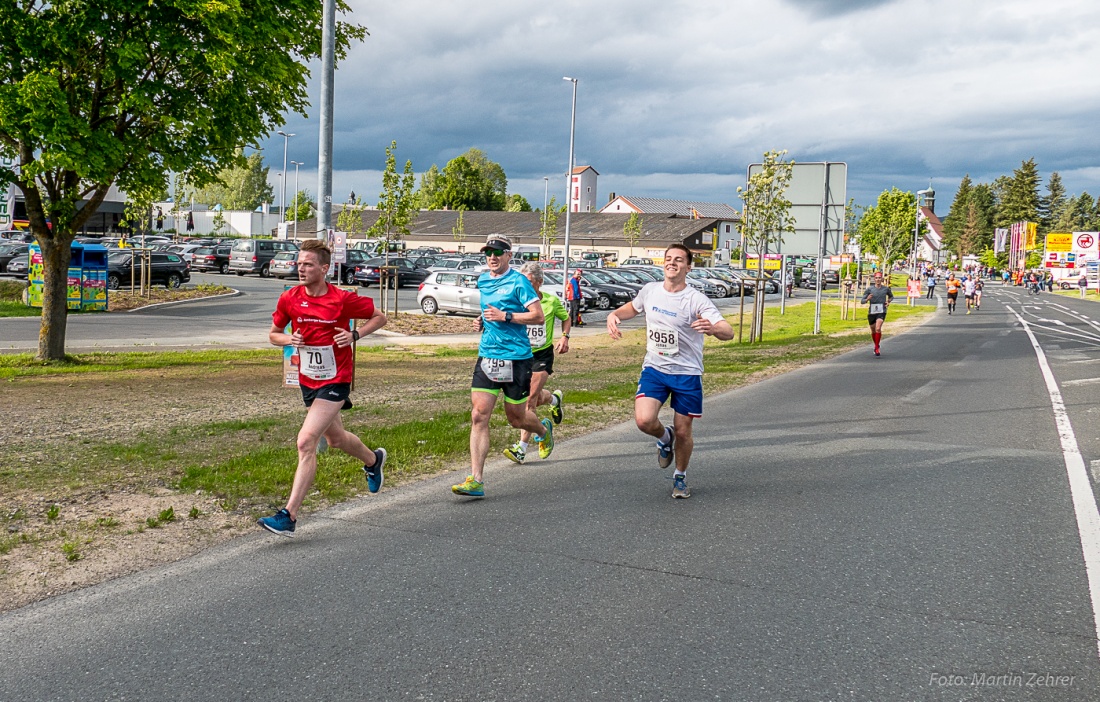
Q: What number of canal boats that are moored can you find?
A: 0